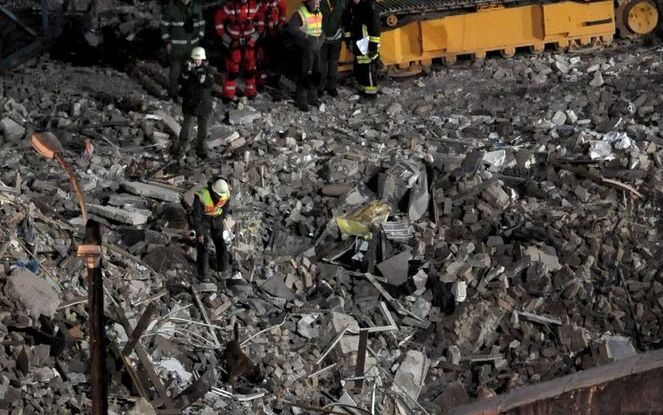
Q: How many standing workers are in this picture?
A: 8